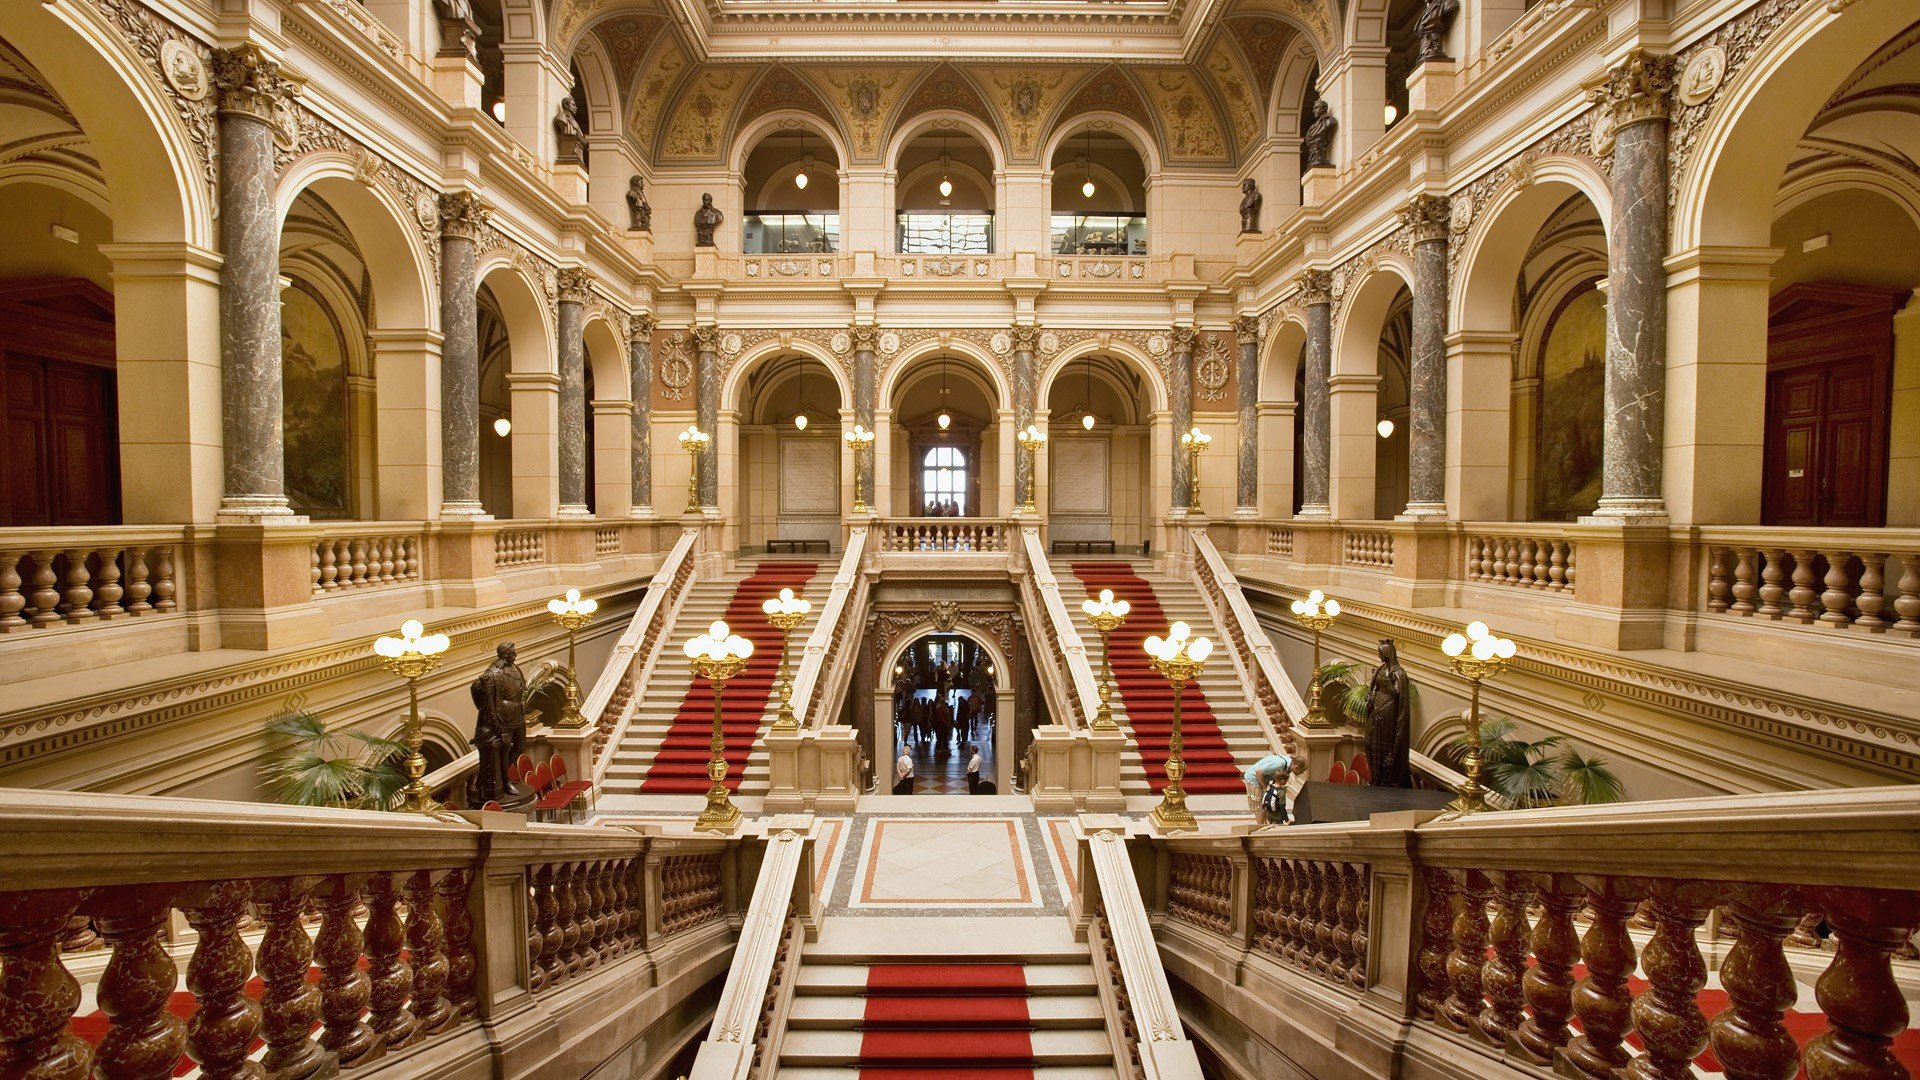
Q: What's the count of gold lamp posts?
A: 12